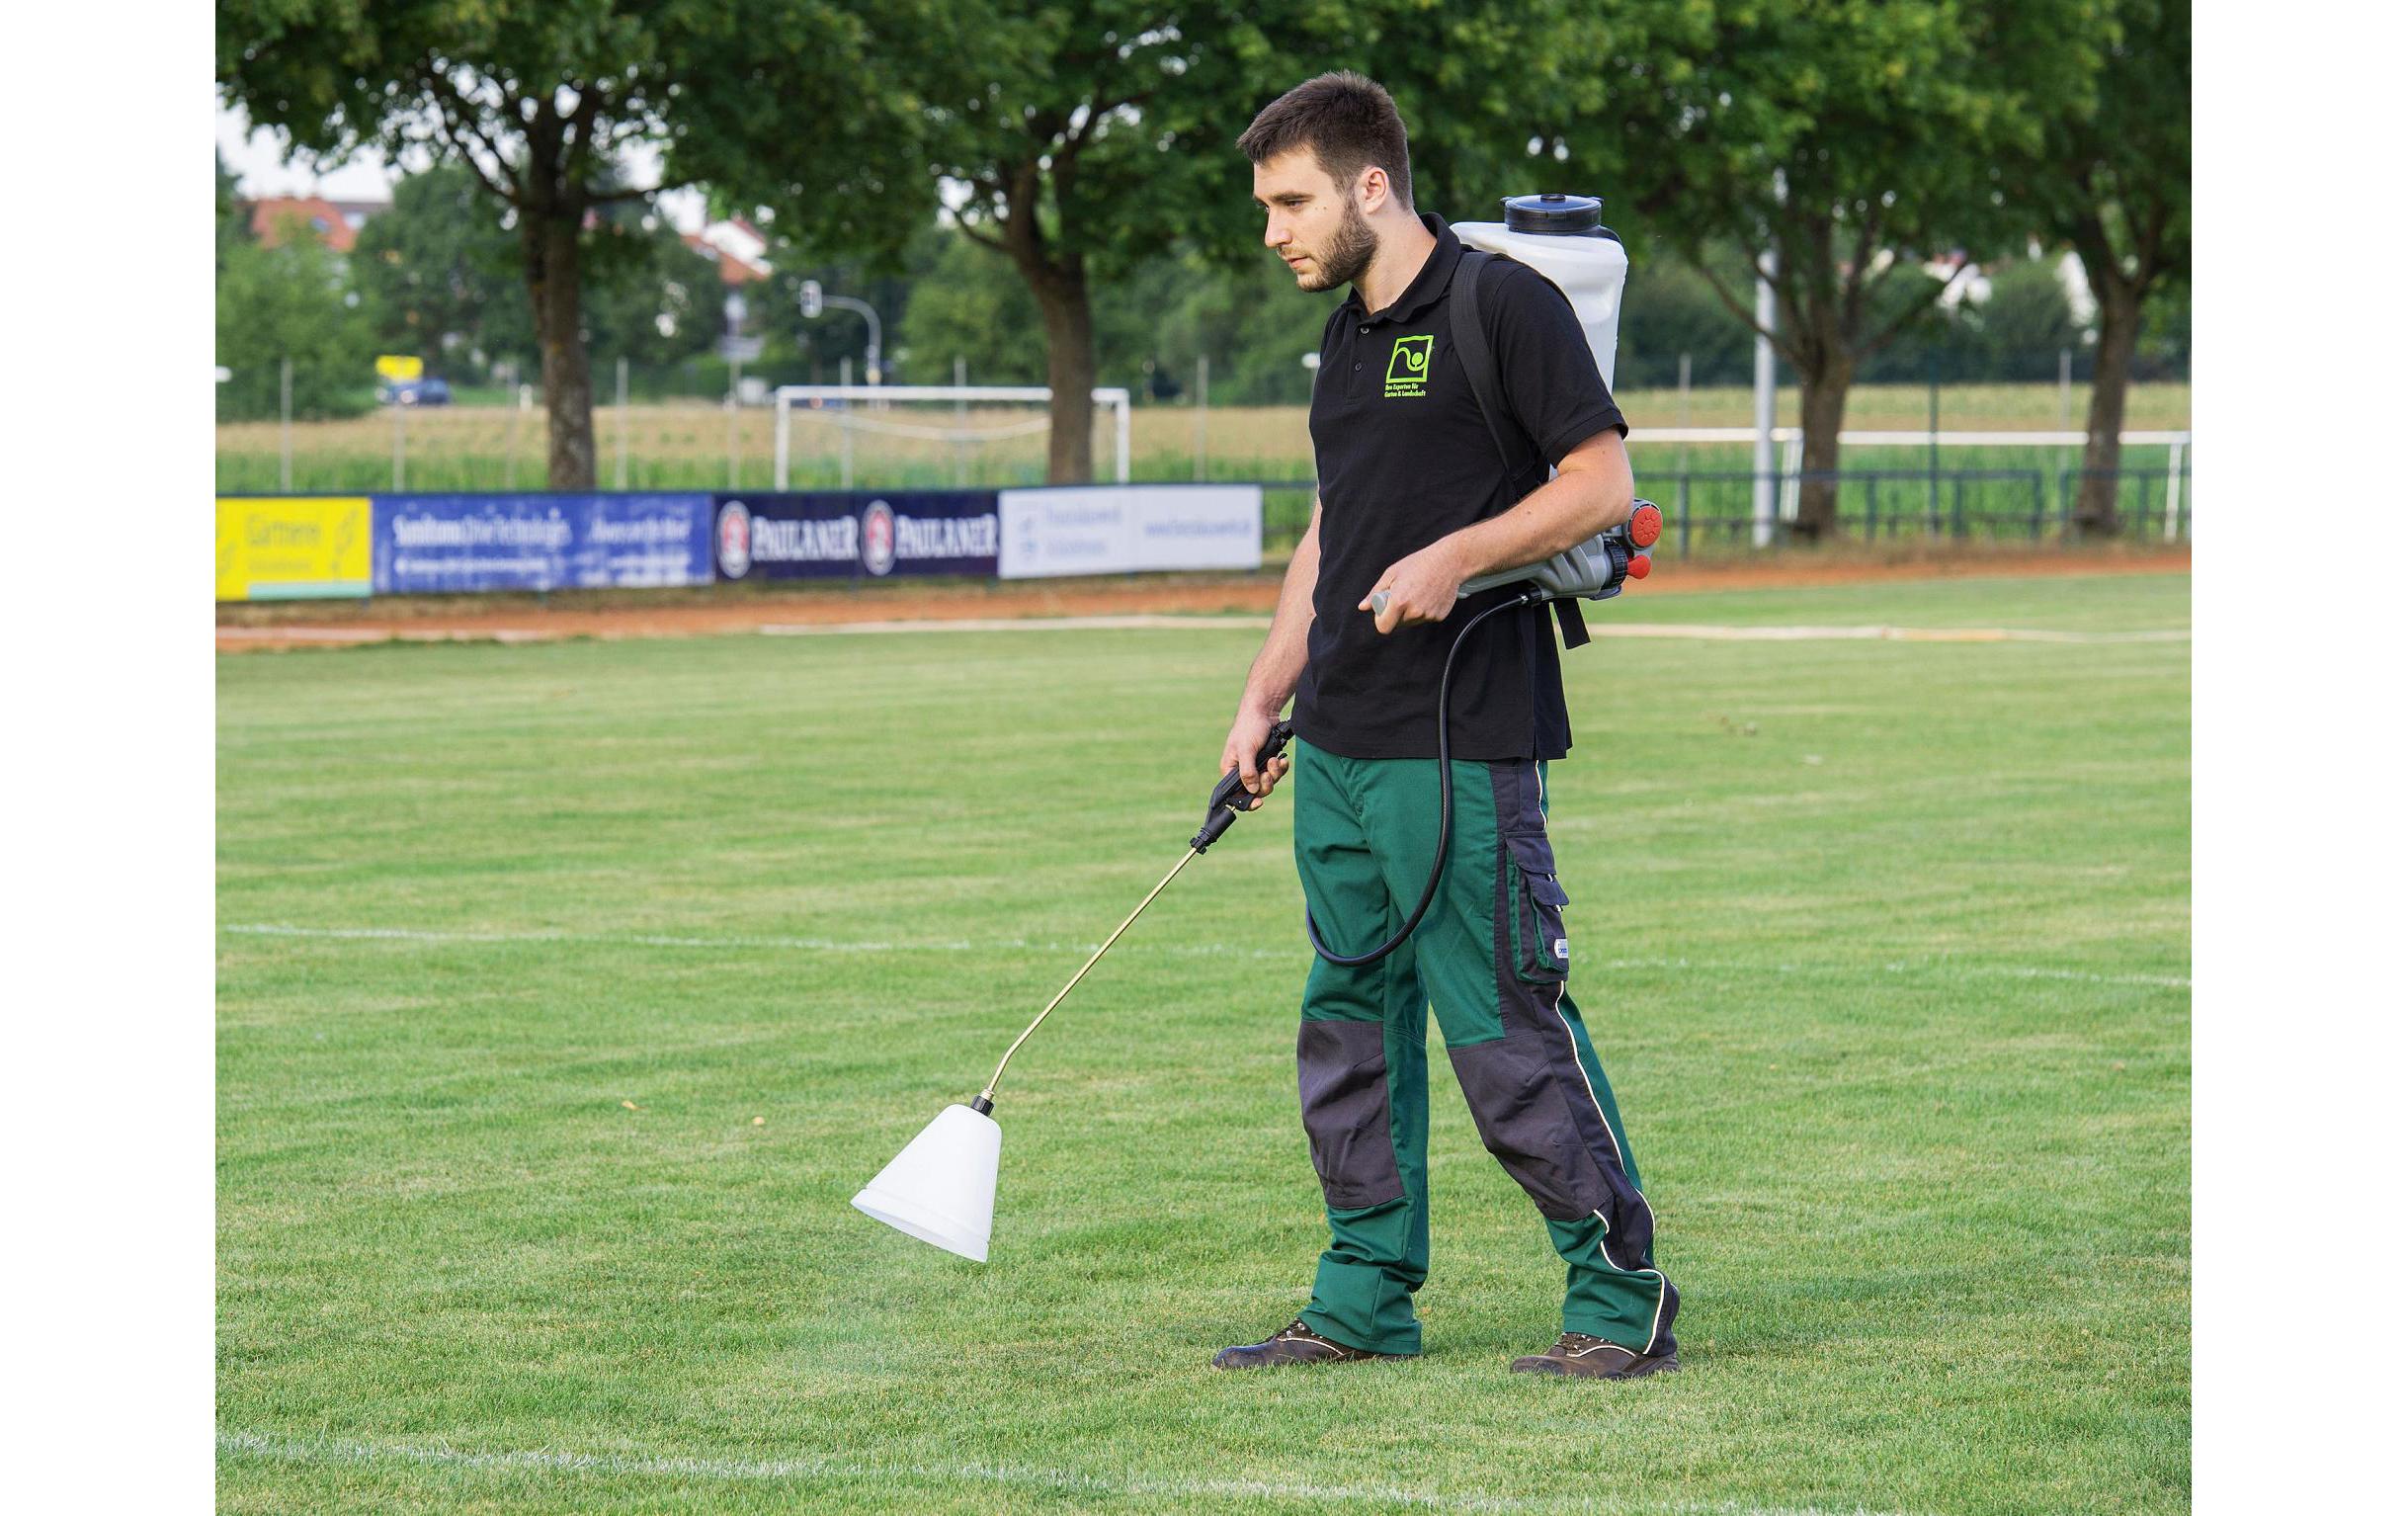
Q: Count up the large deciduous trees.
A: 4